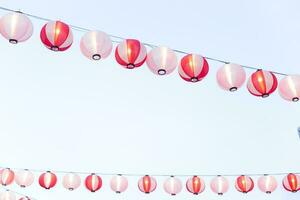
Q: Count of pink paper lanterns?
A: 11